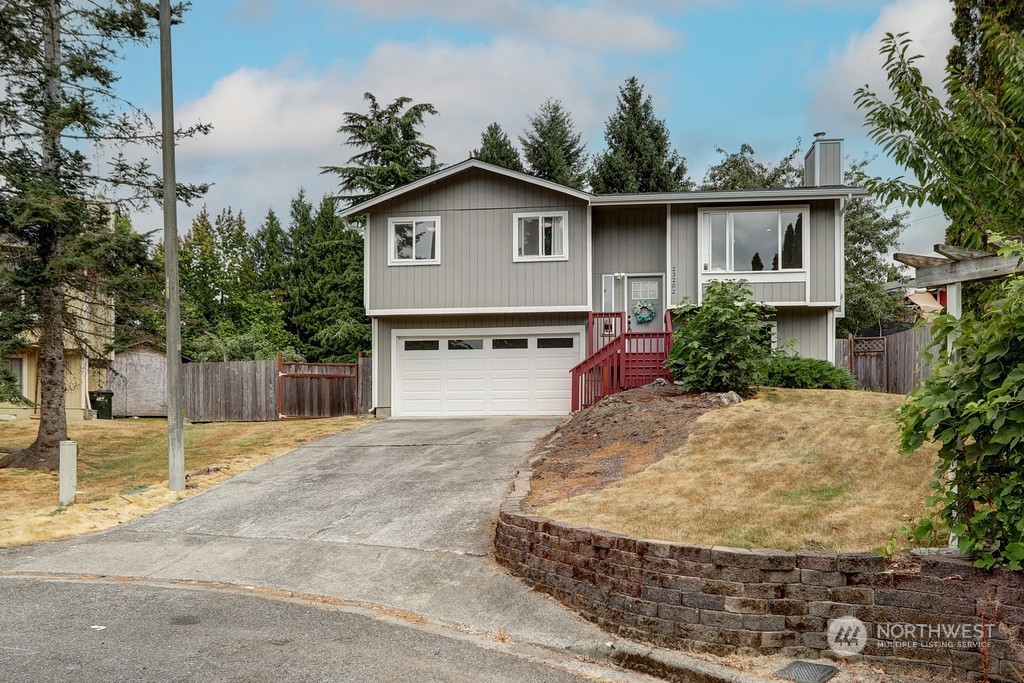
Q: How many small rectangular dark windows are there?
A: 4